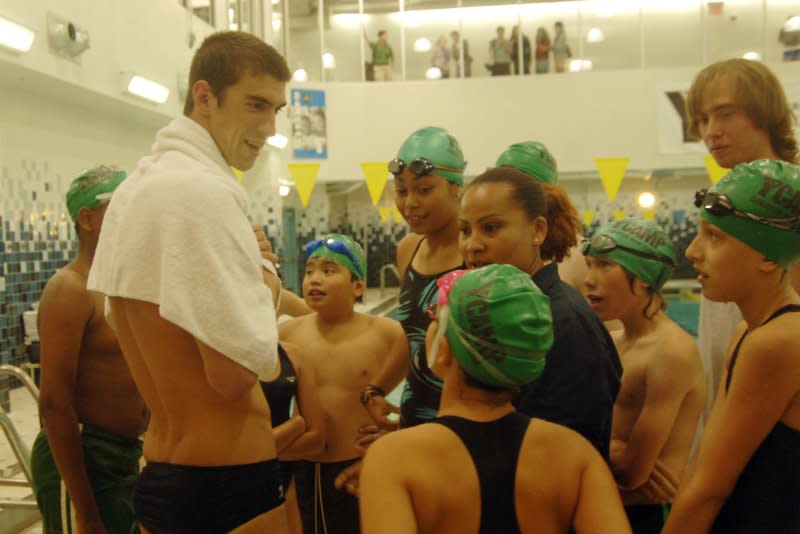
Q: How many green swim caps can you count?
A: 7